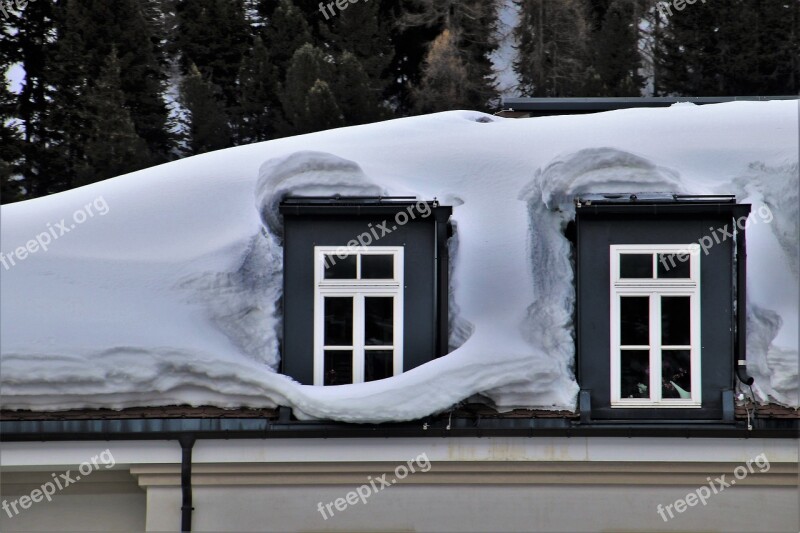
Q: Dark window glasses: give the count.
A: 12